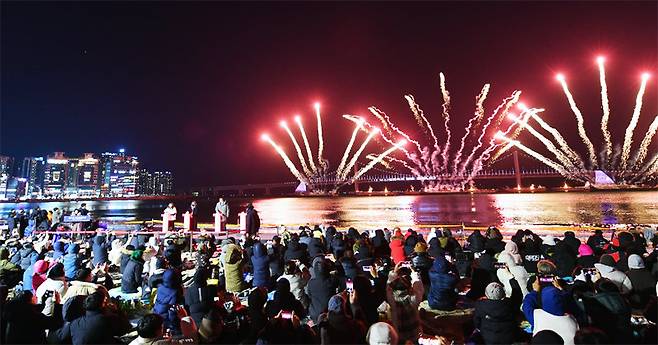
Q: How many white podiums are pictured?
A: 4